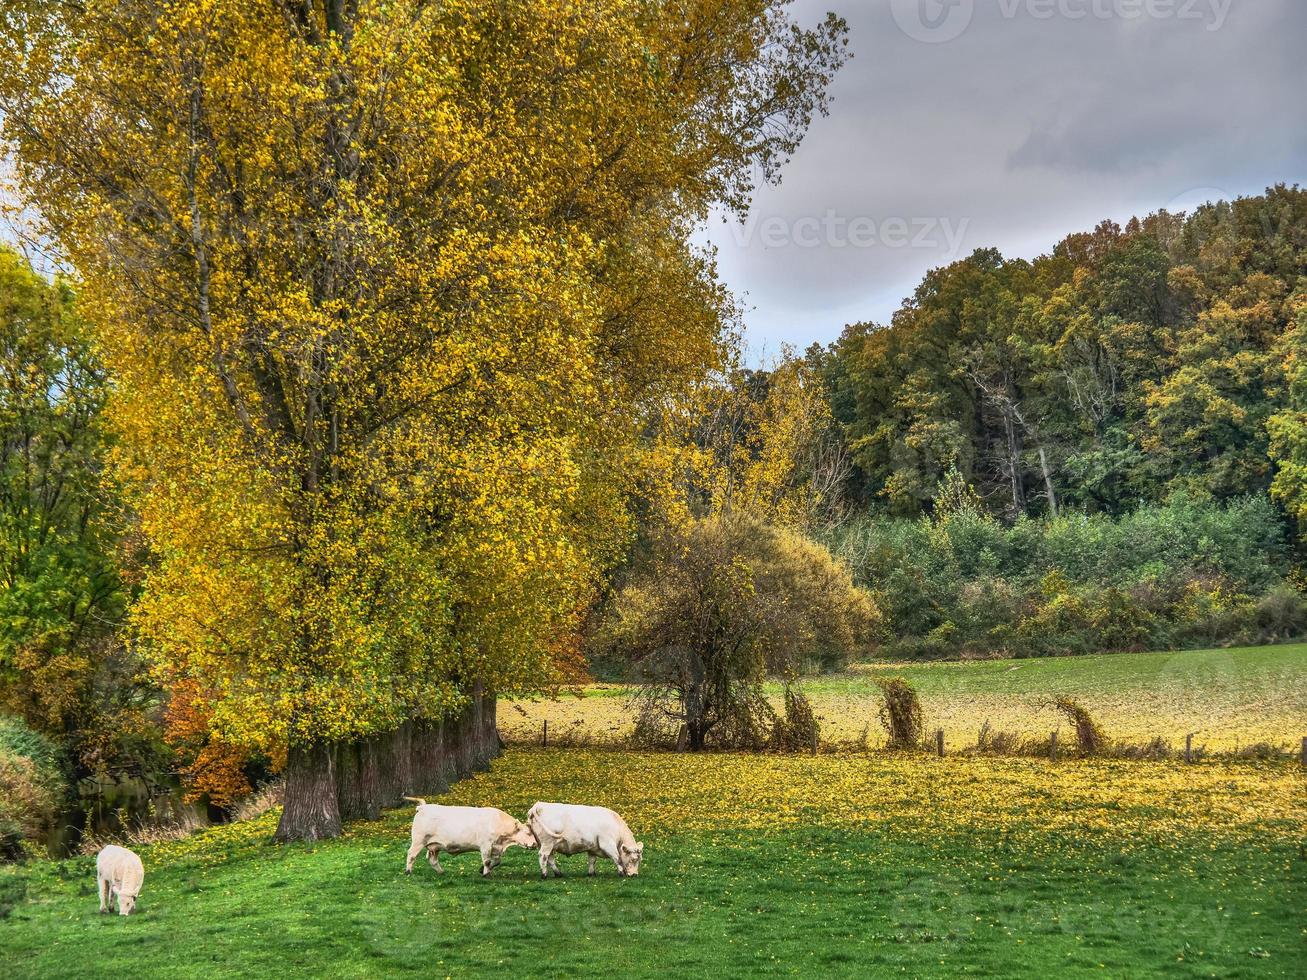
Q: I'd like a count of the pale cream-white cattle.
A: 3